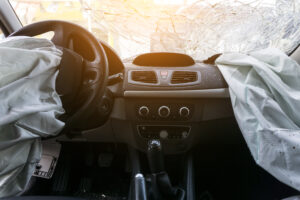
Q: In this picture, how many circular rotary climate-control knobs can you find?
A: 3